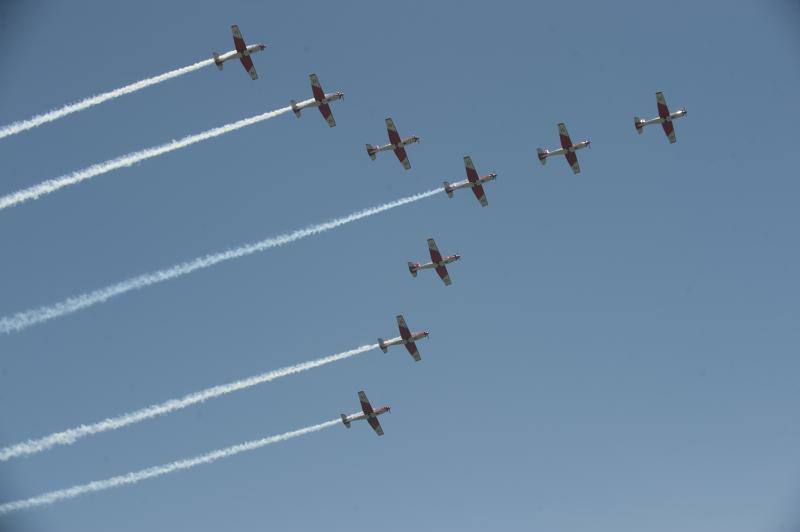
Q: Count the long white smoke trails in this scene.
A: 5